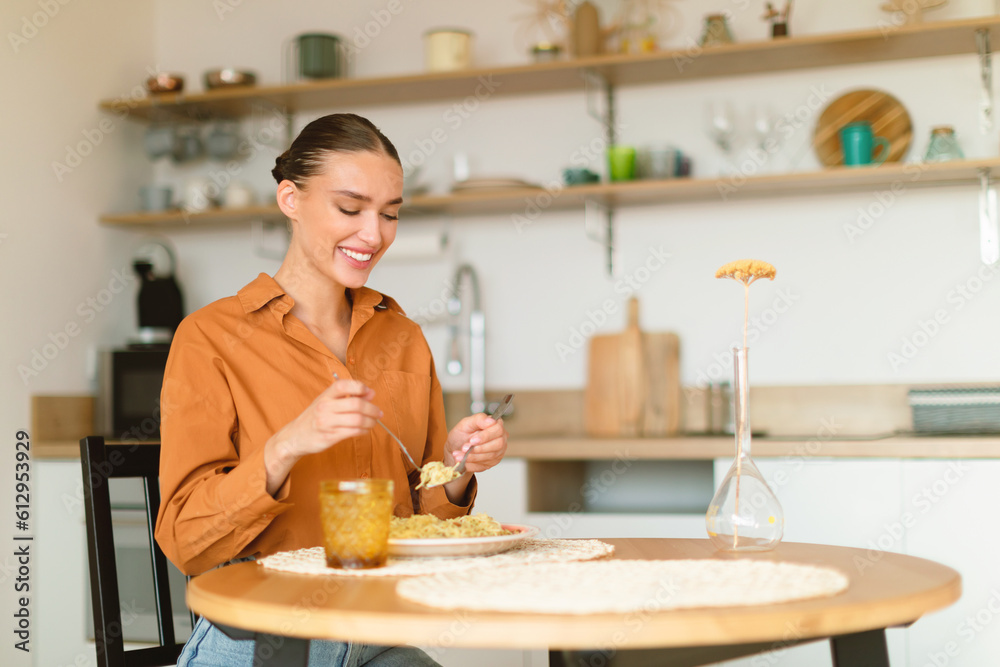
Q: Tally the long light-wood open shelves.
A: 2